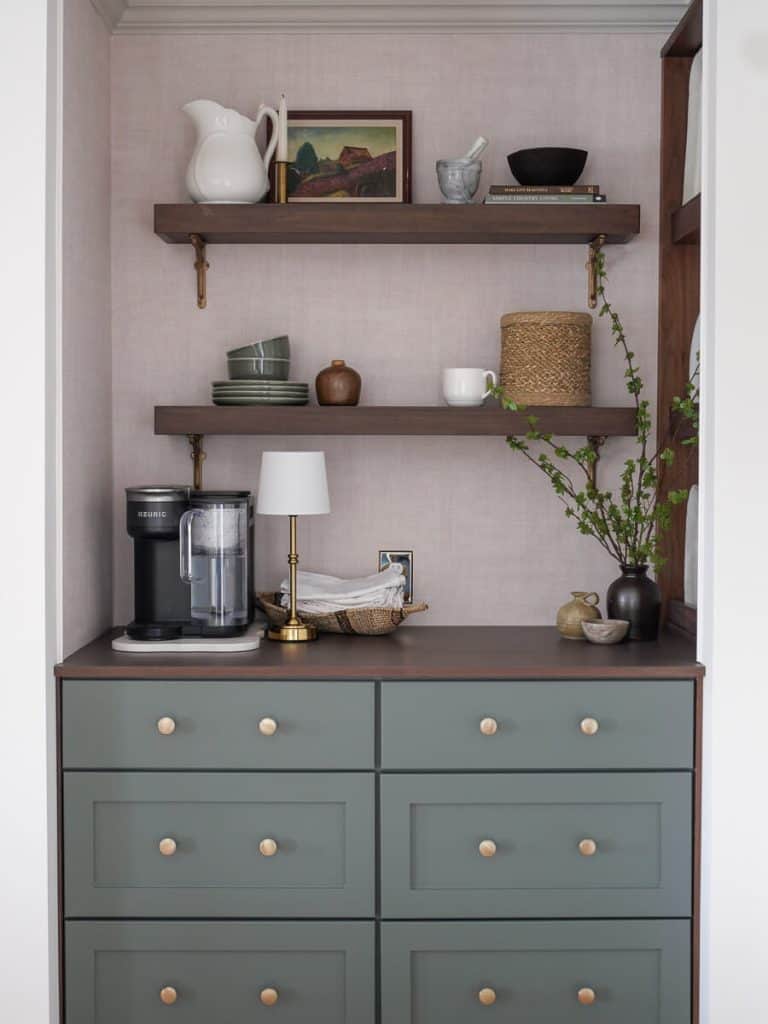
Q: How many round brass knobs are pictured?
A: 12